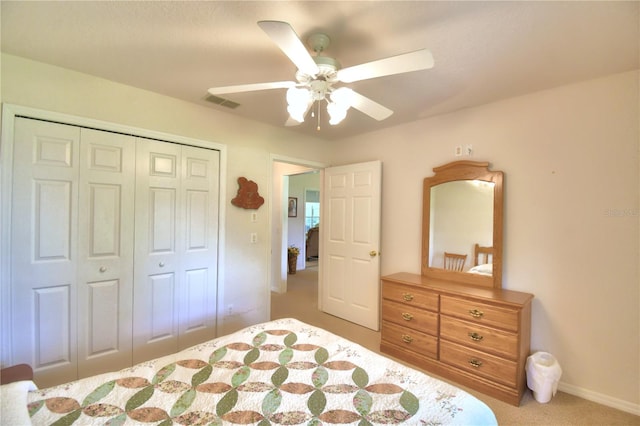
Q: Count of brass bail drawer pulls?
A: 6